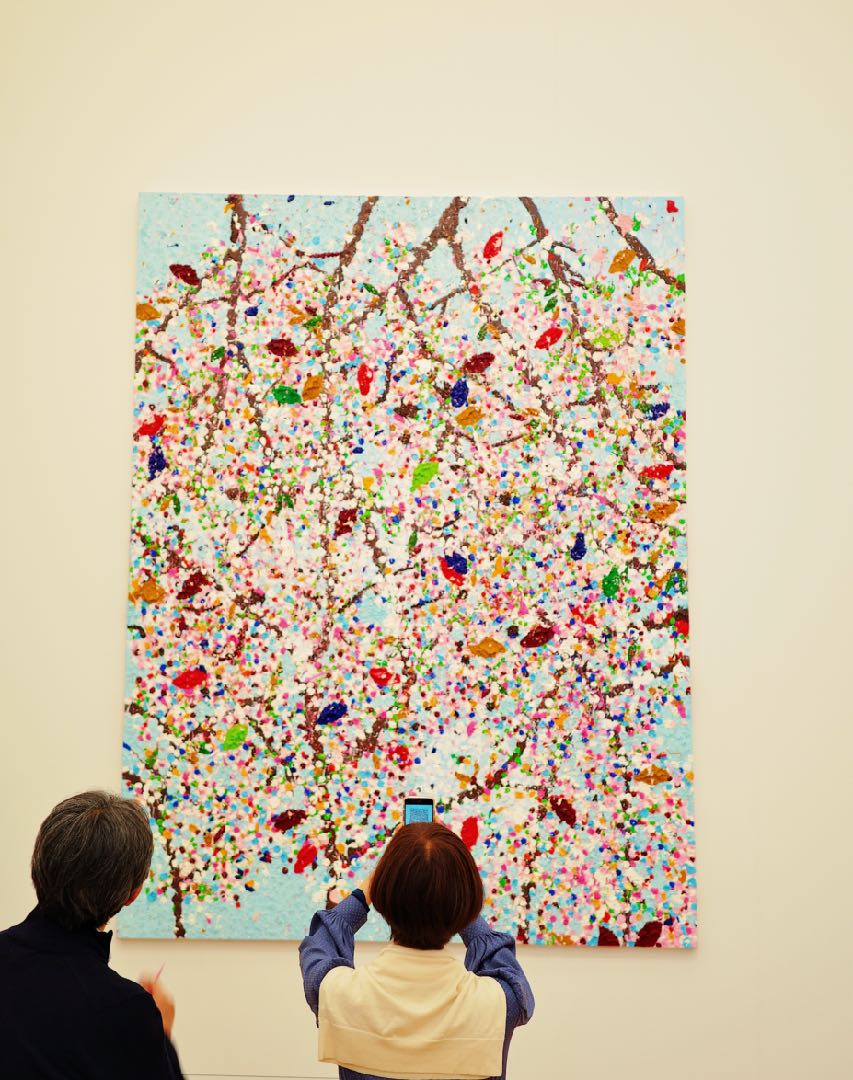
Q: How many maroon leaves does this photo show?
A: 10